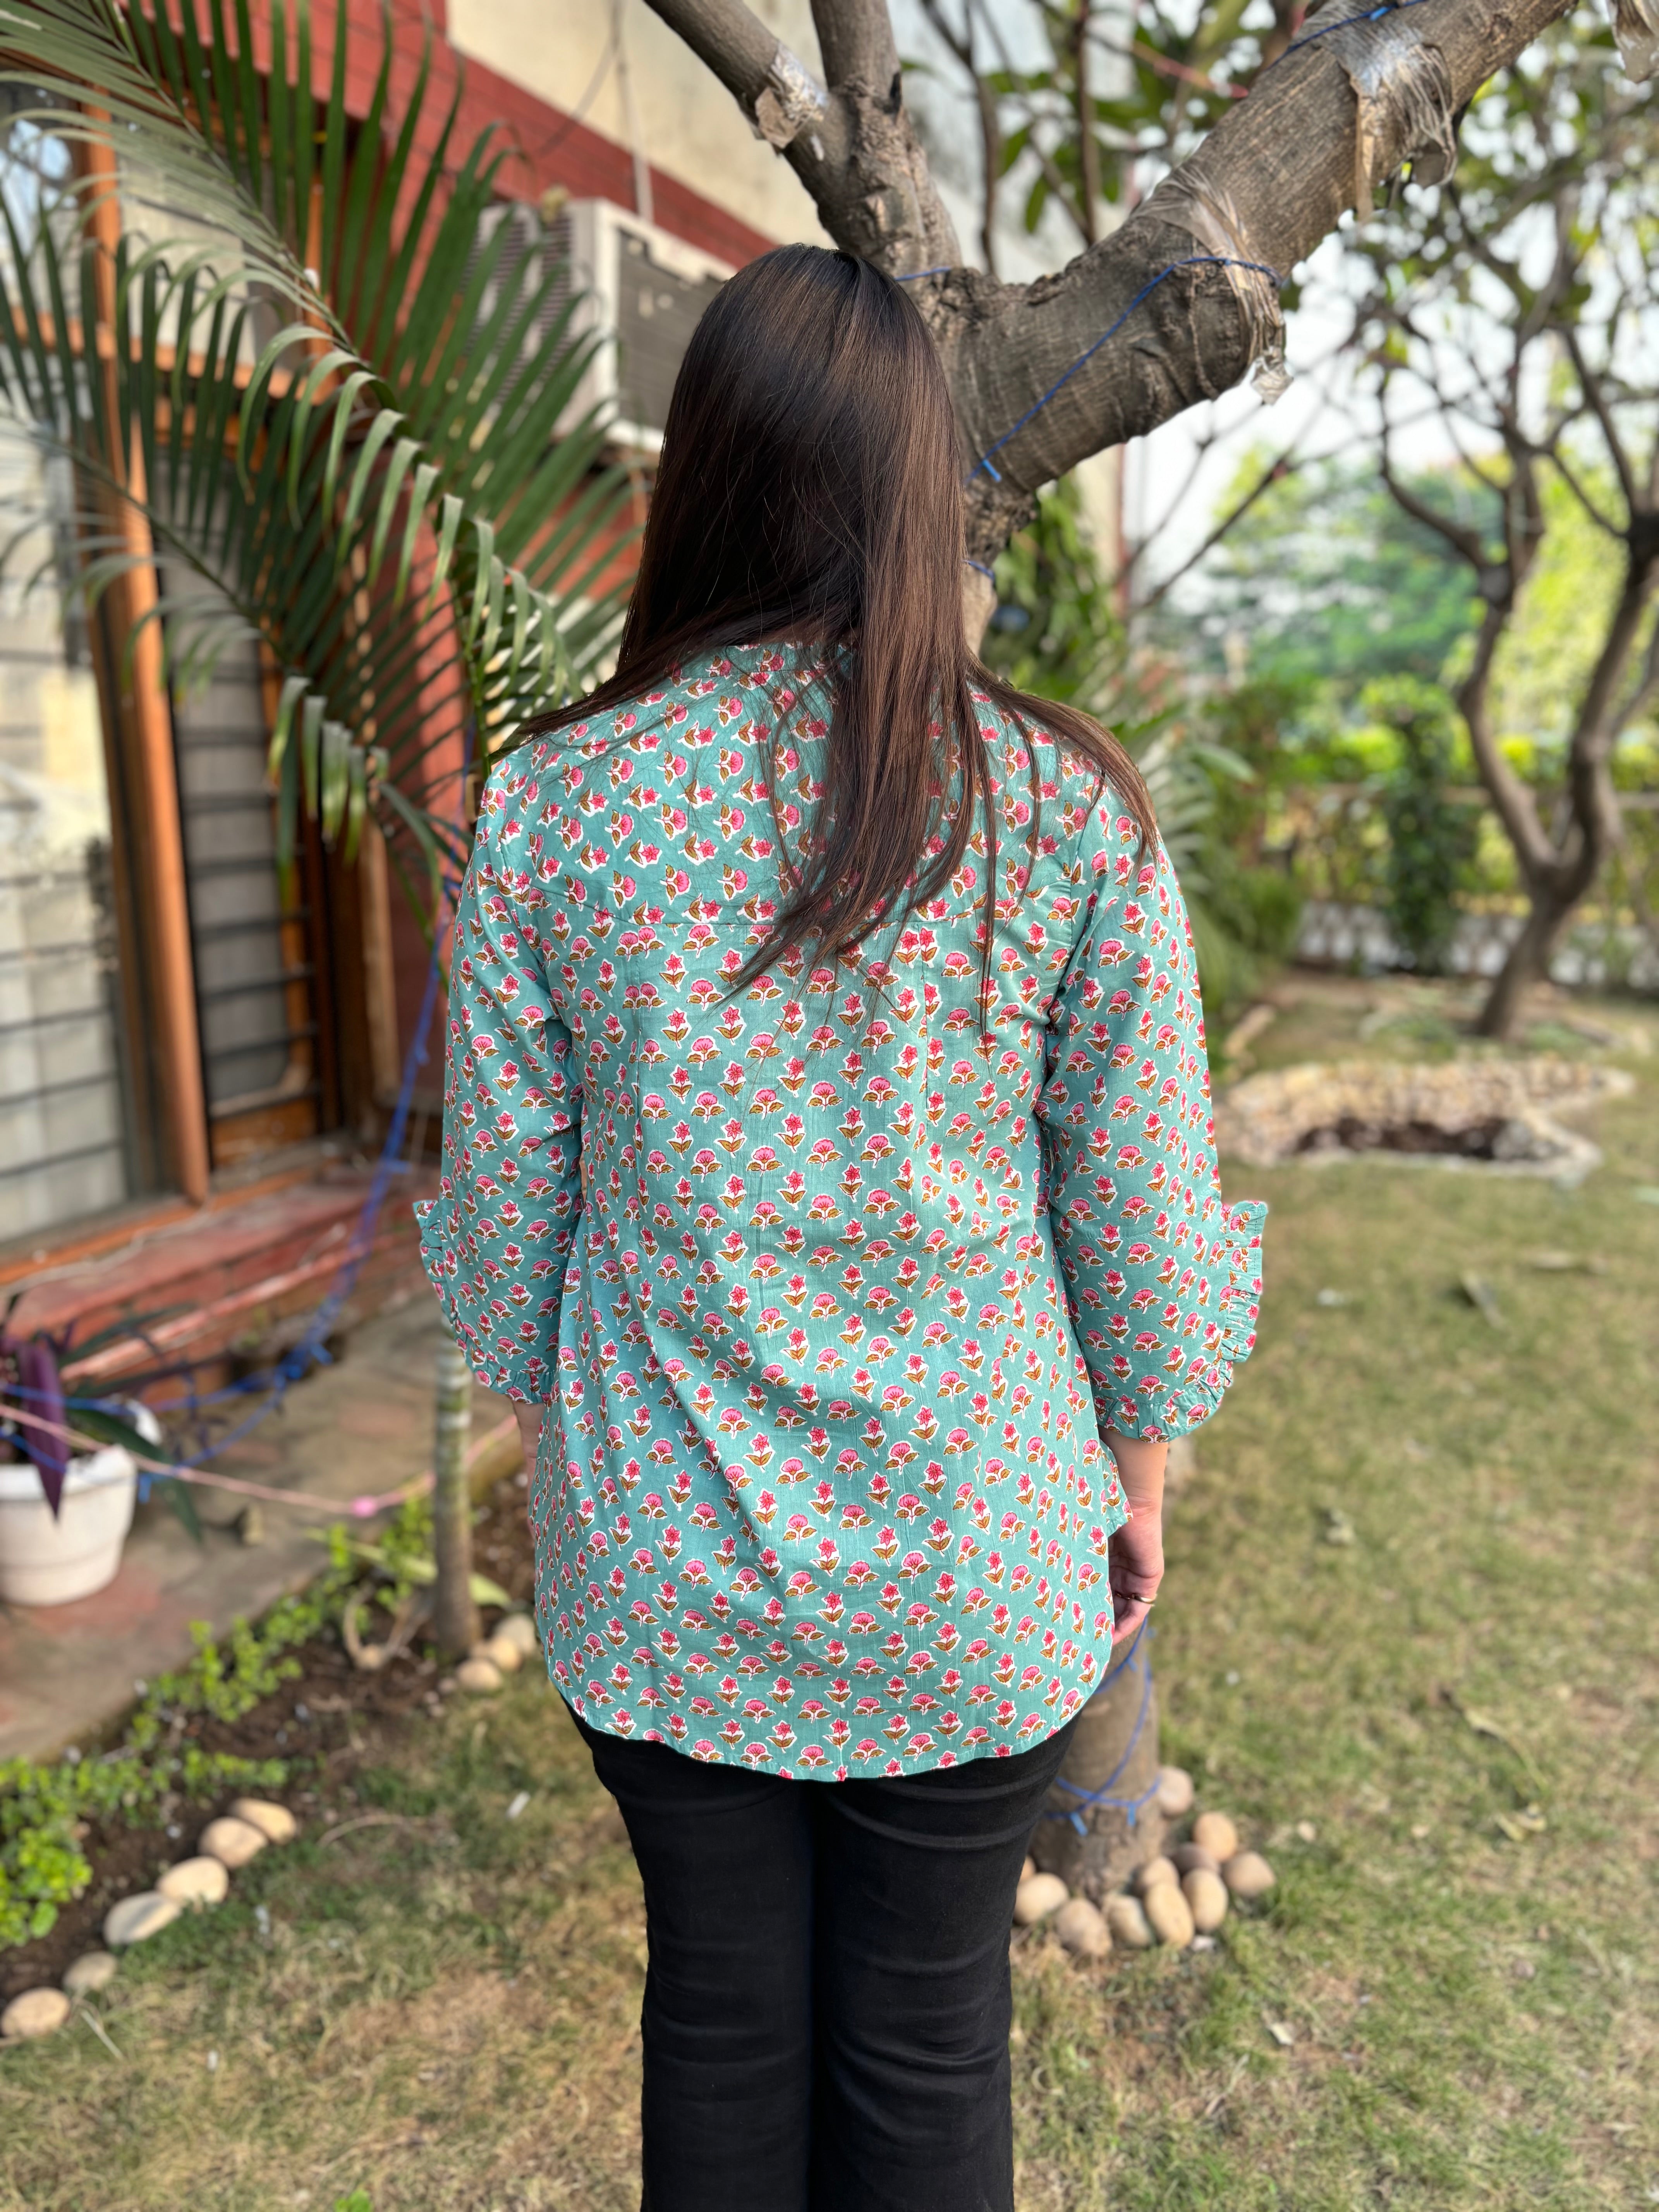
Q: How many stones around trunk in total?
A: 11